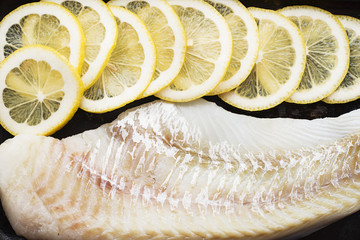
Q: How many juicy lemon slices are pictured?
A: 10